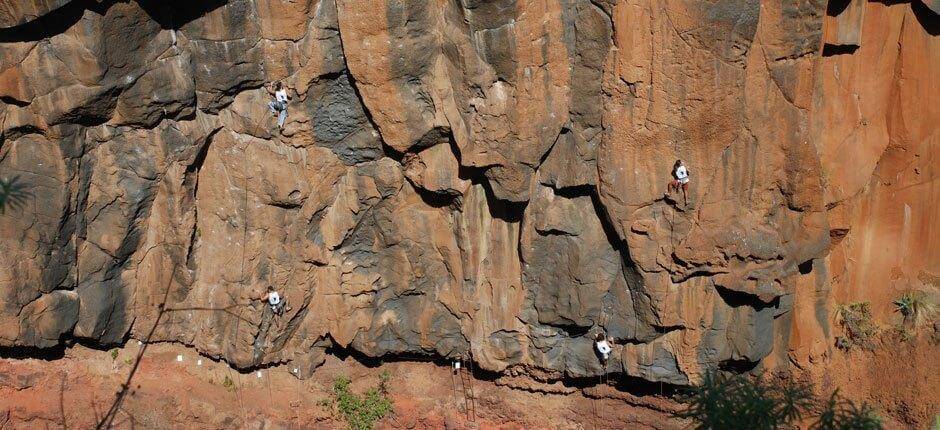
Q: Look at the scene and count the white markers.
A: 6